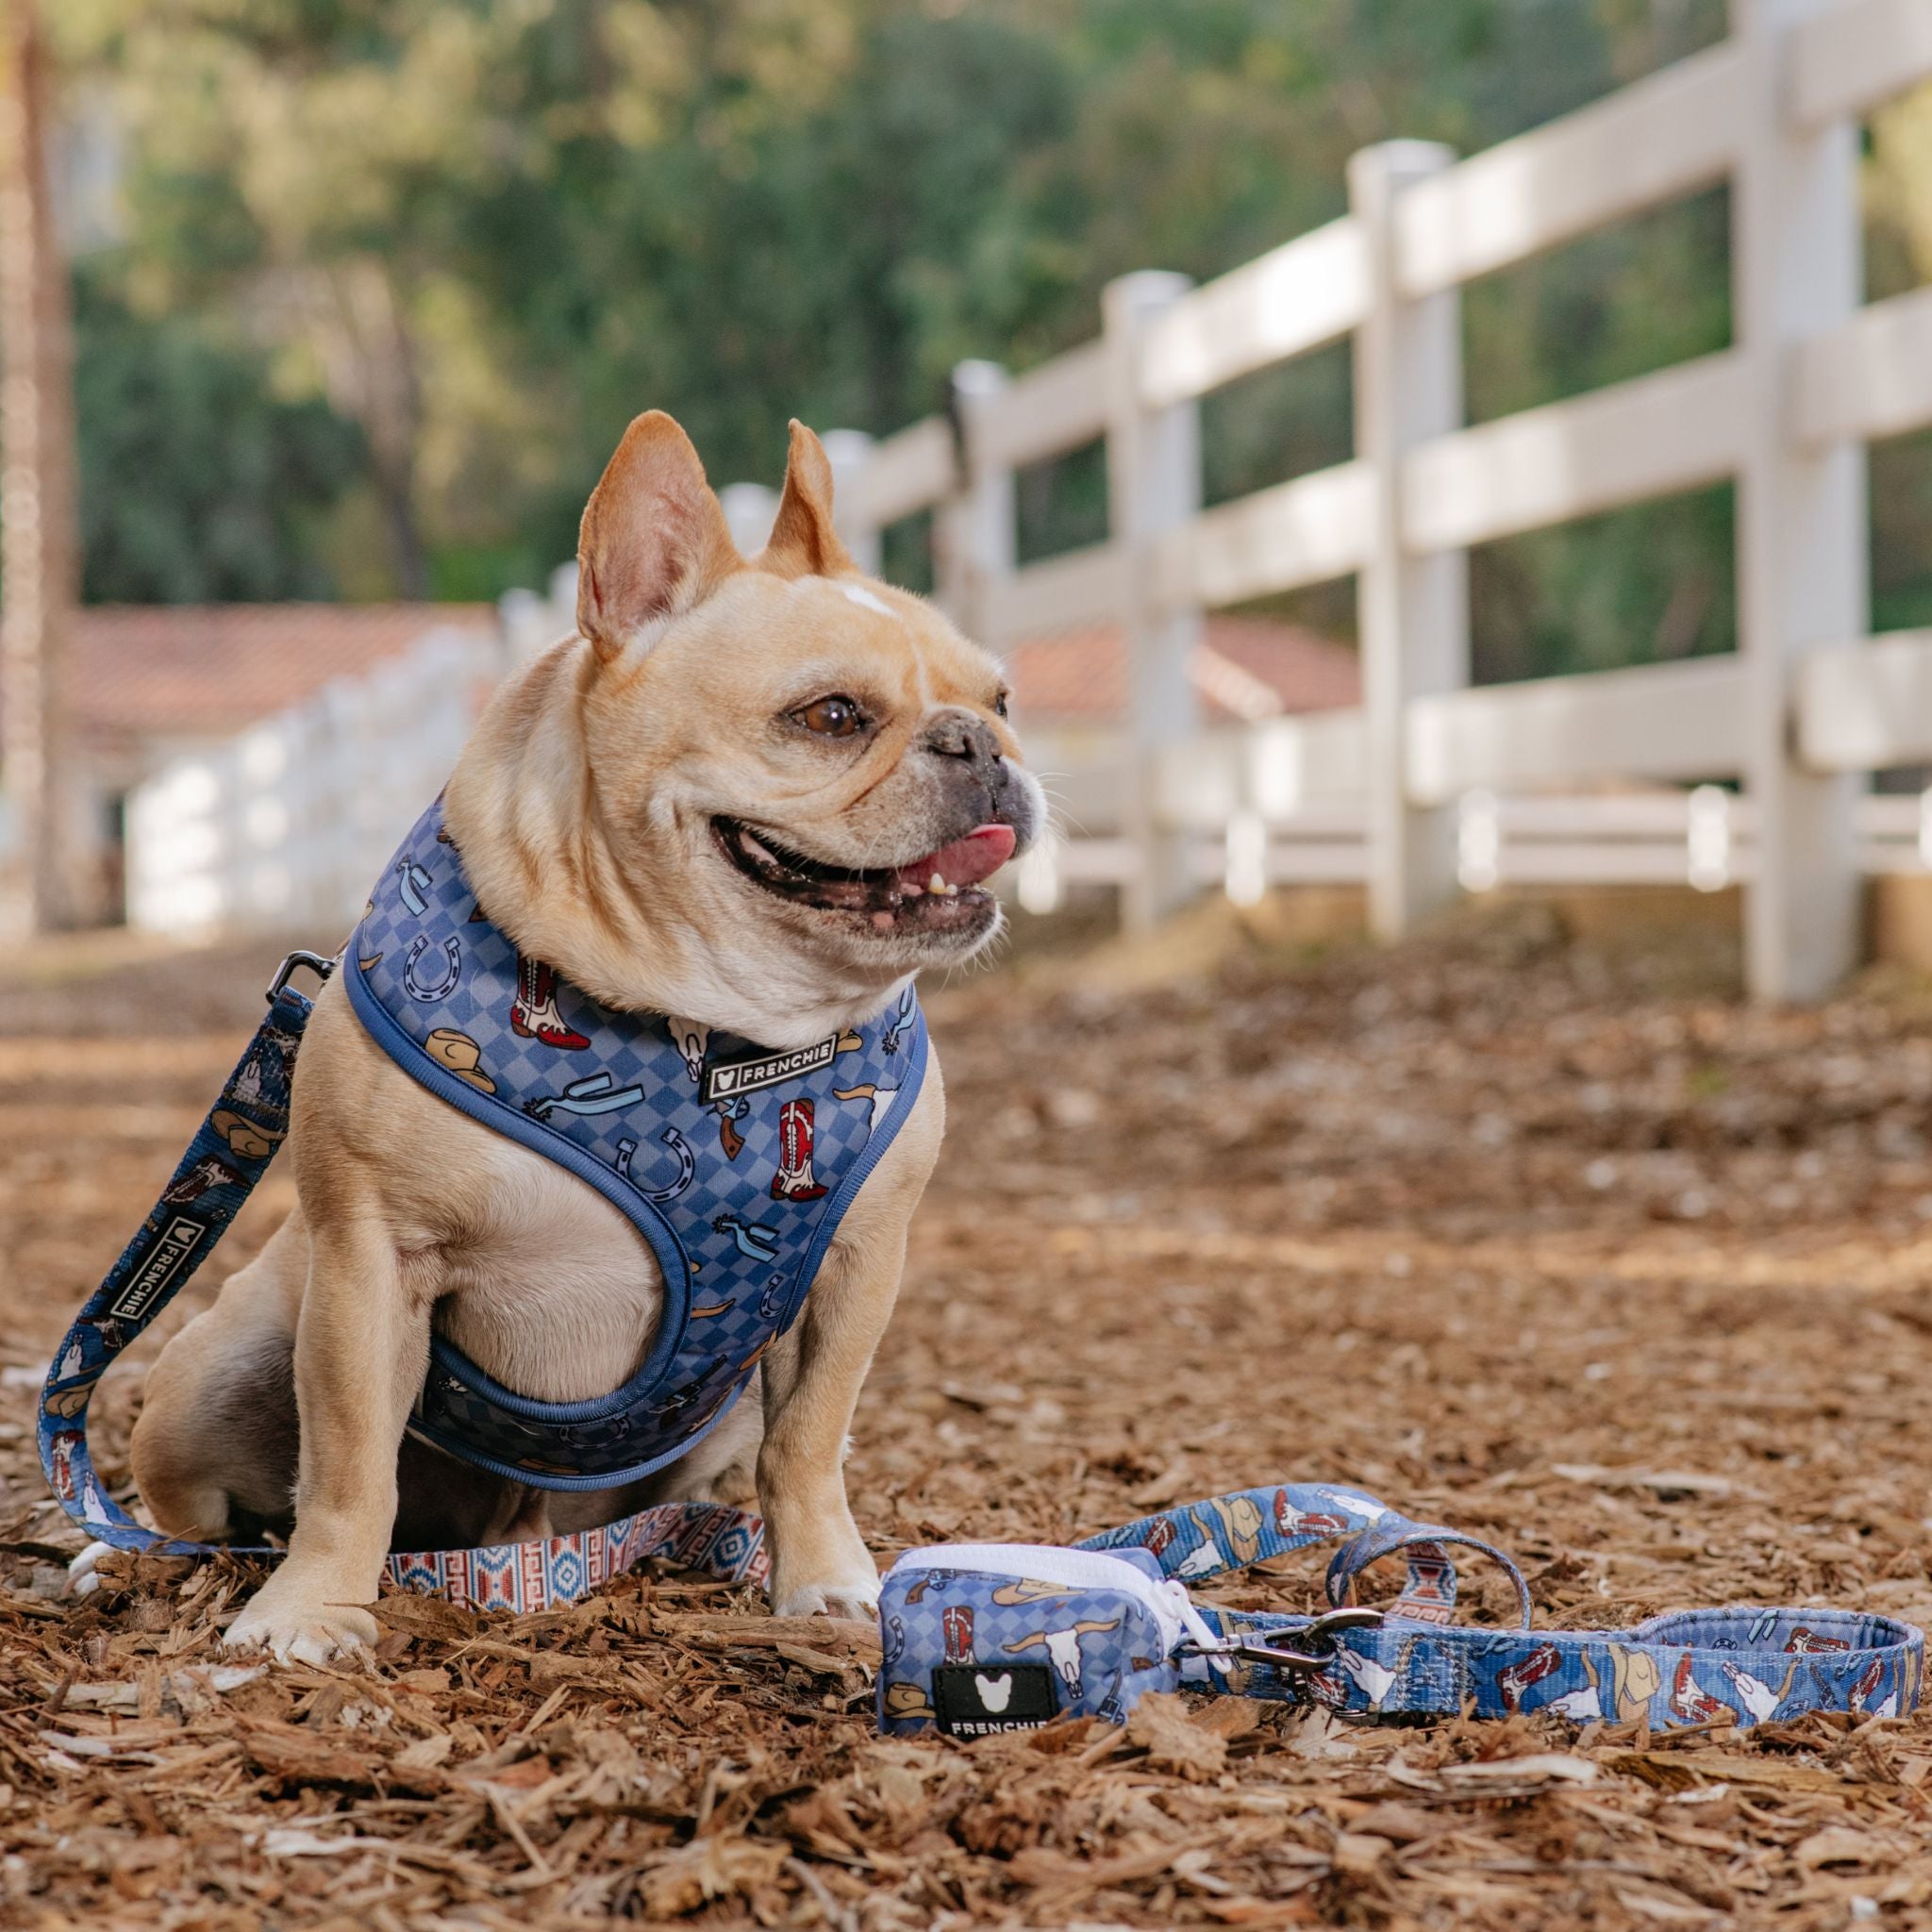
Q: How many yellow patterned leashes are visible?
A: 0